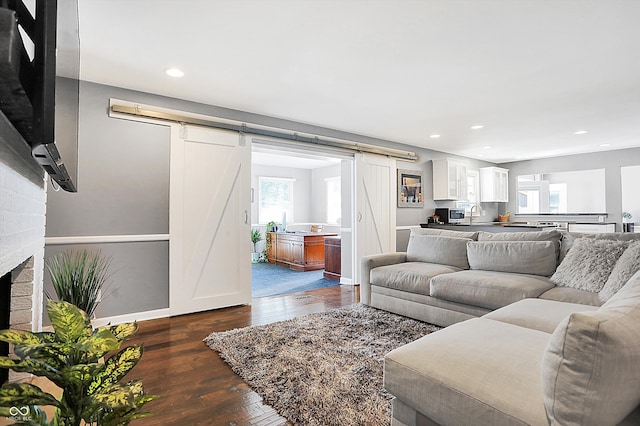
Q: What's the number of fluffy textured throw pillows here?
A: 2